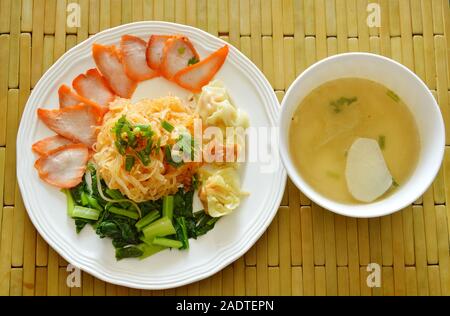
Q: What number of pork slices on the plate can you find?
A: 10